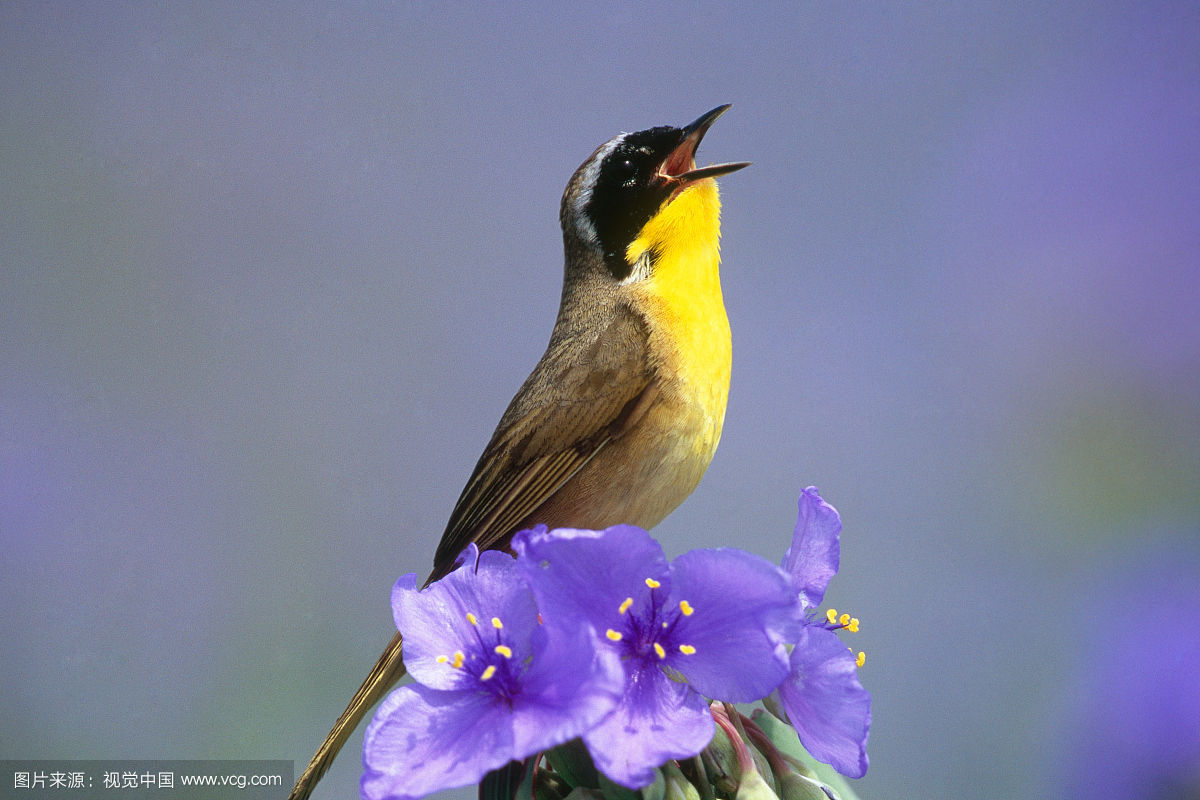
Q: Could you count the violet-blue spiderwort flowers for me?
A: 3